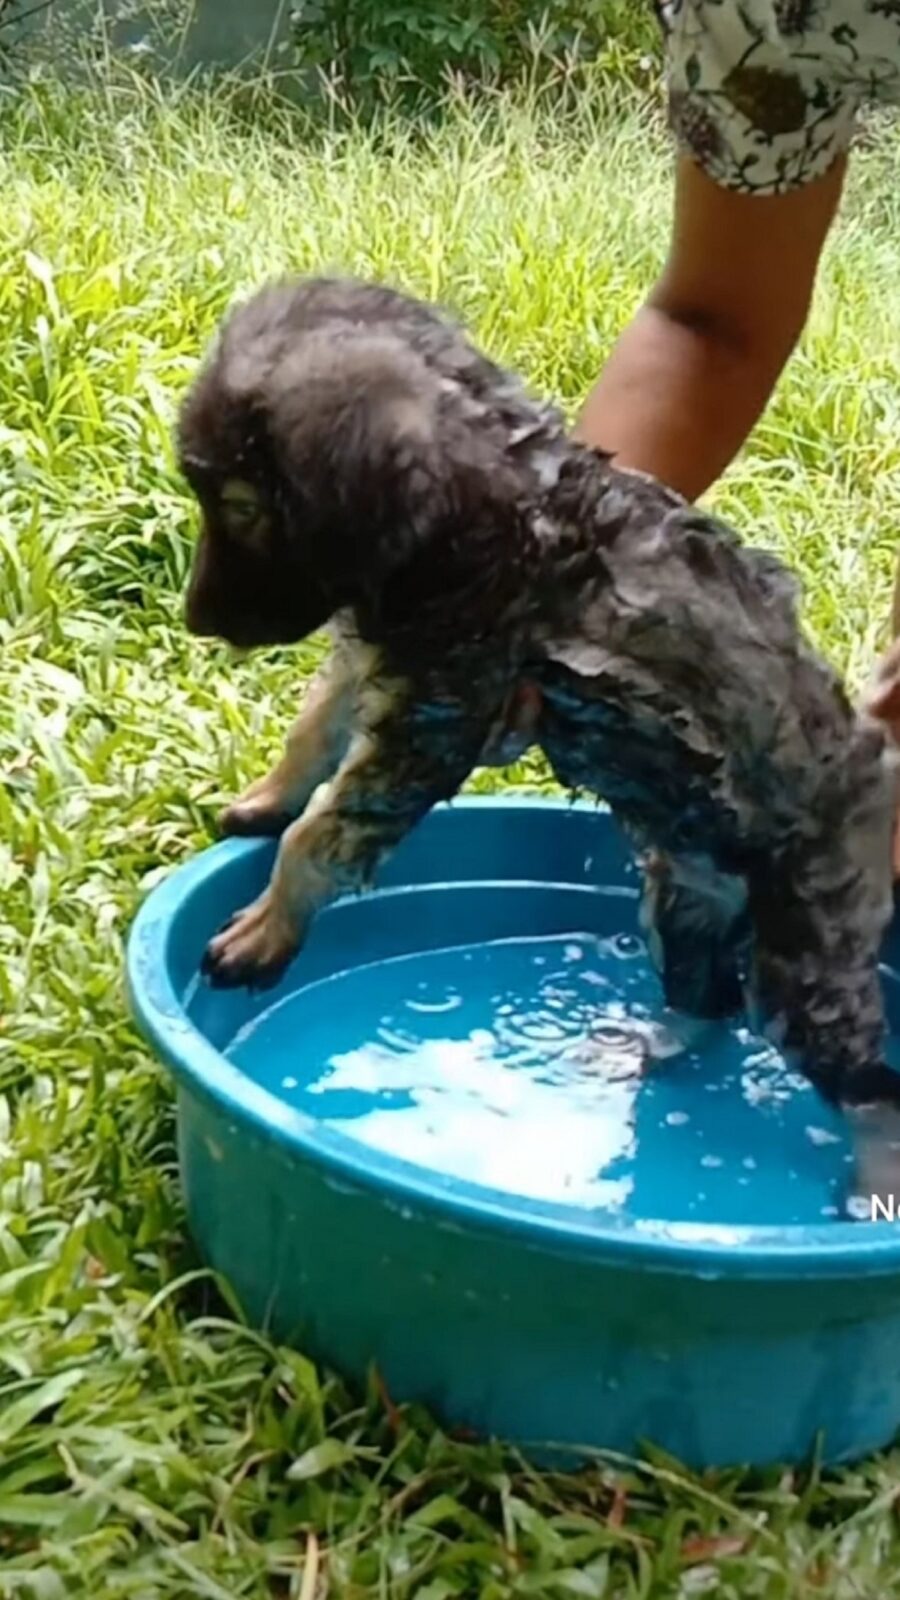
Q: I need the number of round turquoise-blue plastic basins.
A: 1